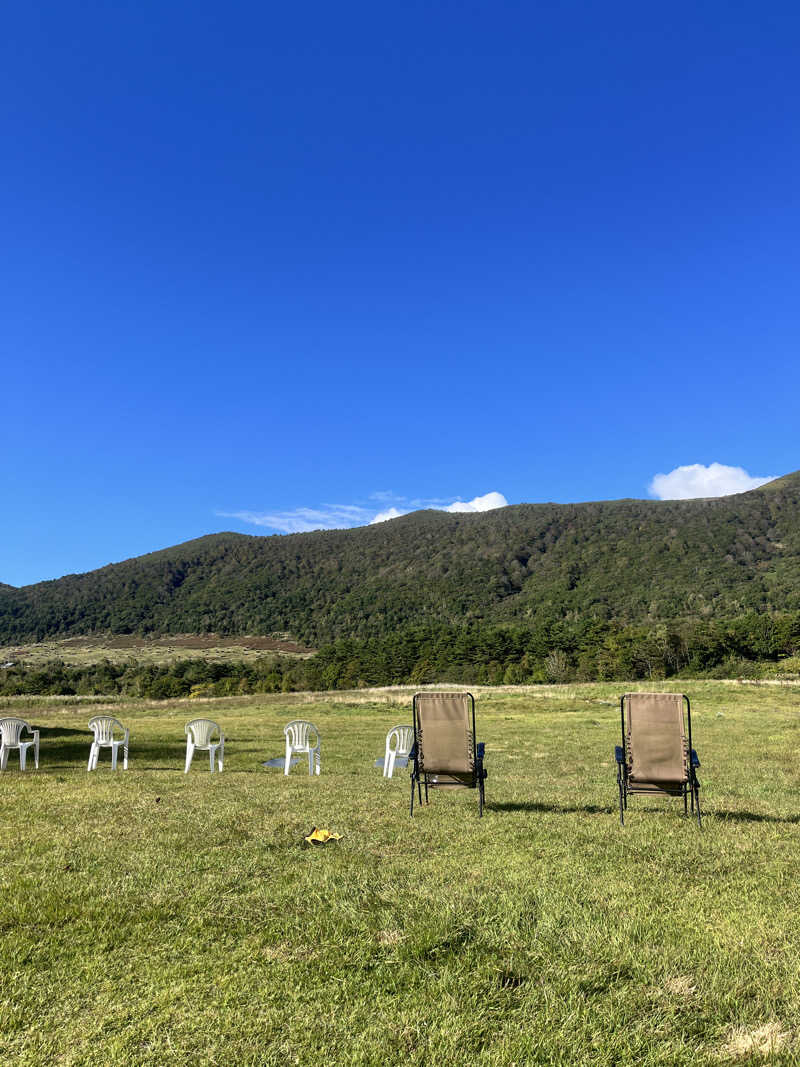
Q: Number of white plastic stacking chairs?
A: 5